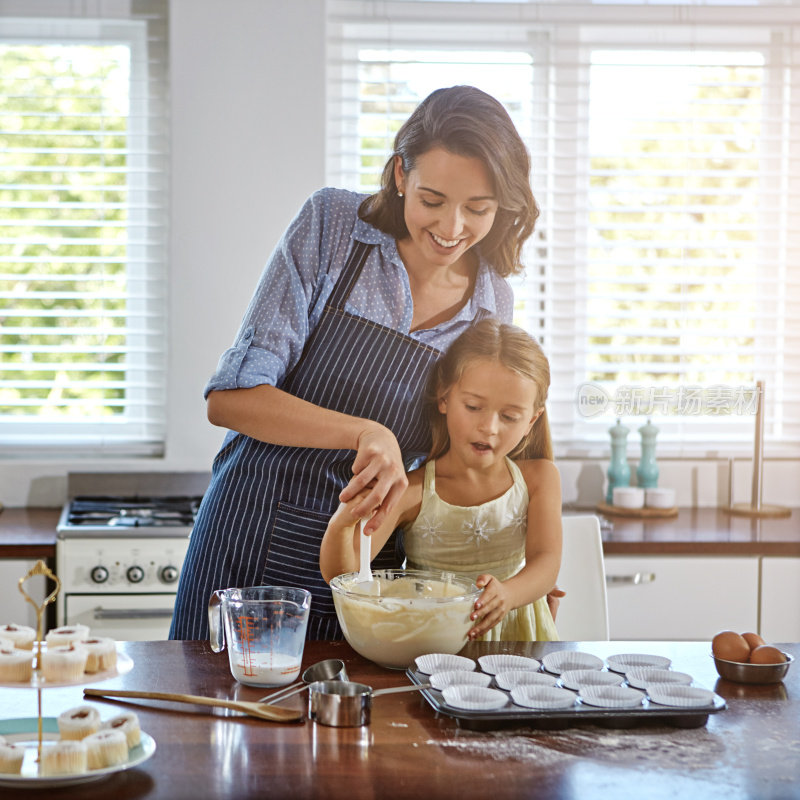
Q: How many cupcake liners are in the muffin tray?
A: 12